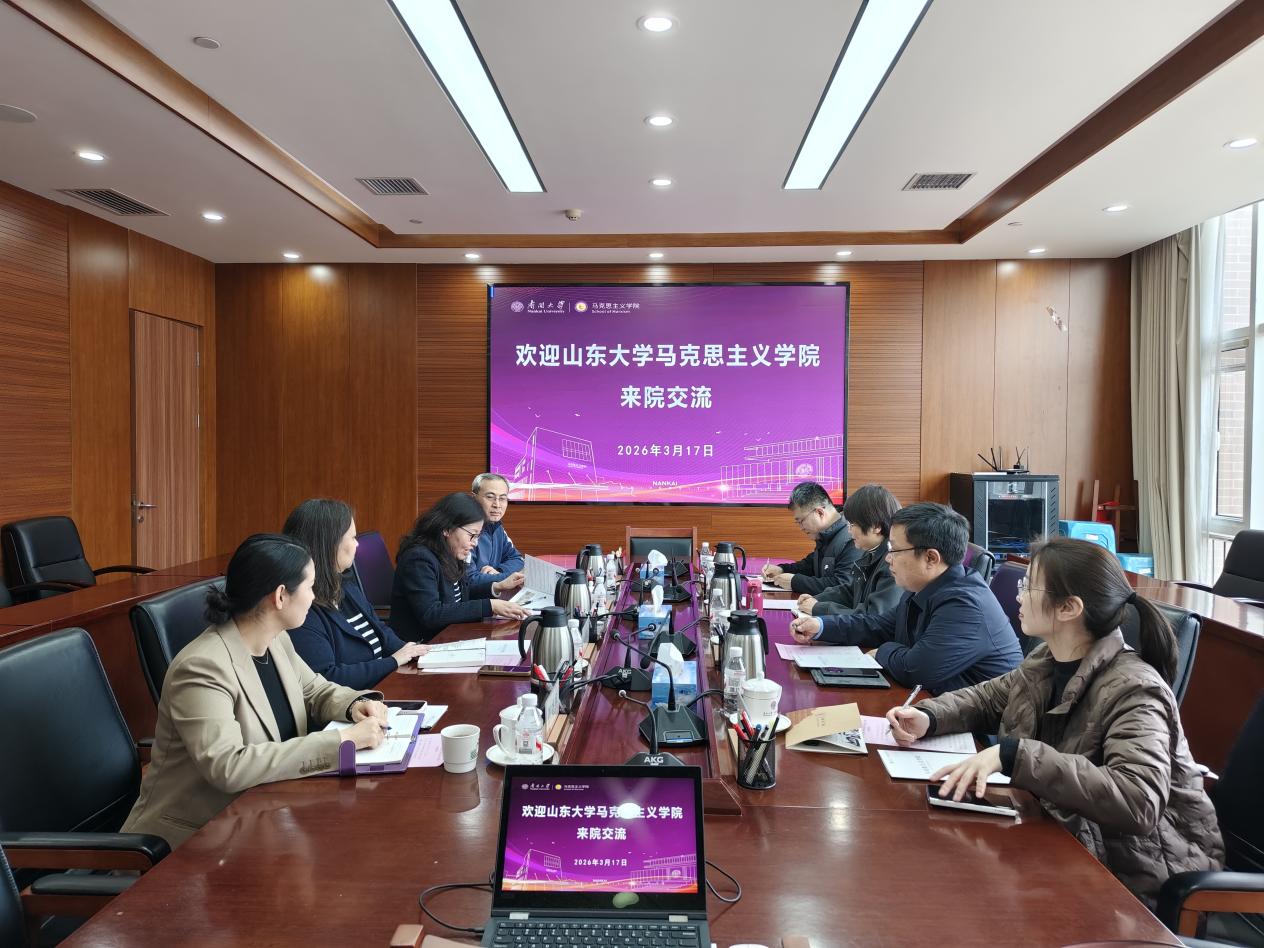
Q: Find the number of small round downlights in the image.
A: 12